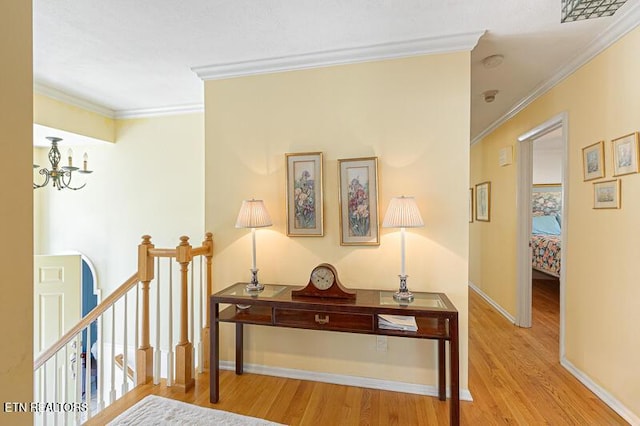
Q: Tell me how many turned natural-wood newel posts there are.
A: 3